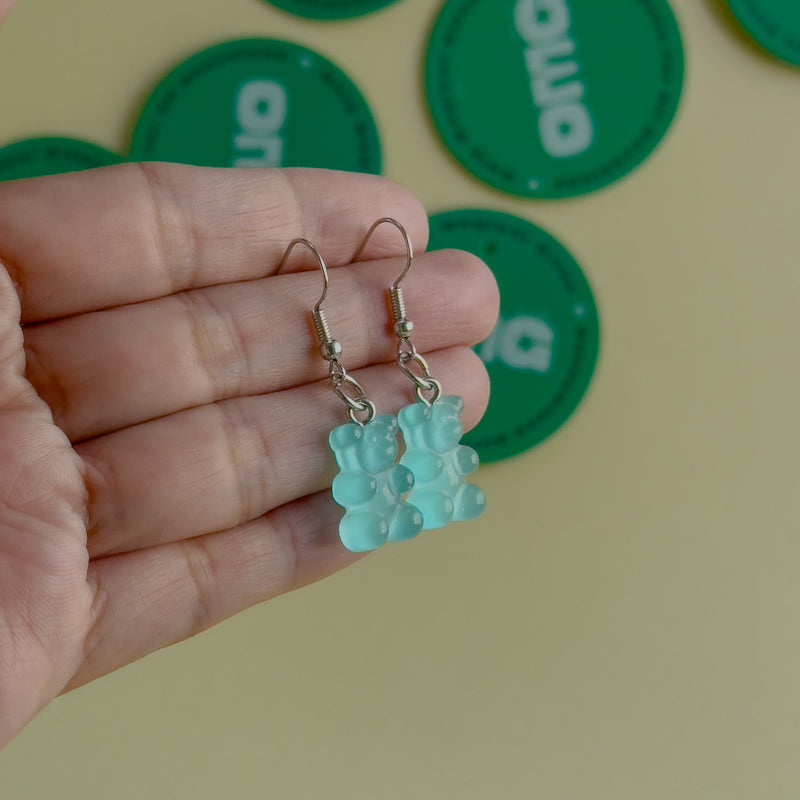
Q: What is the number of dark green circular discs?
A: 6